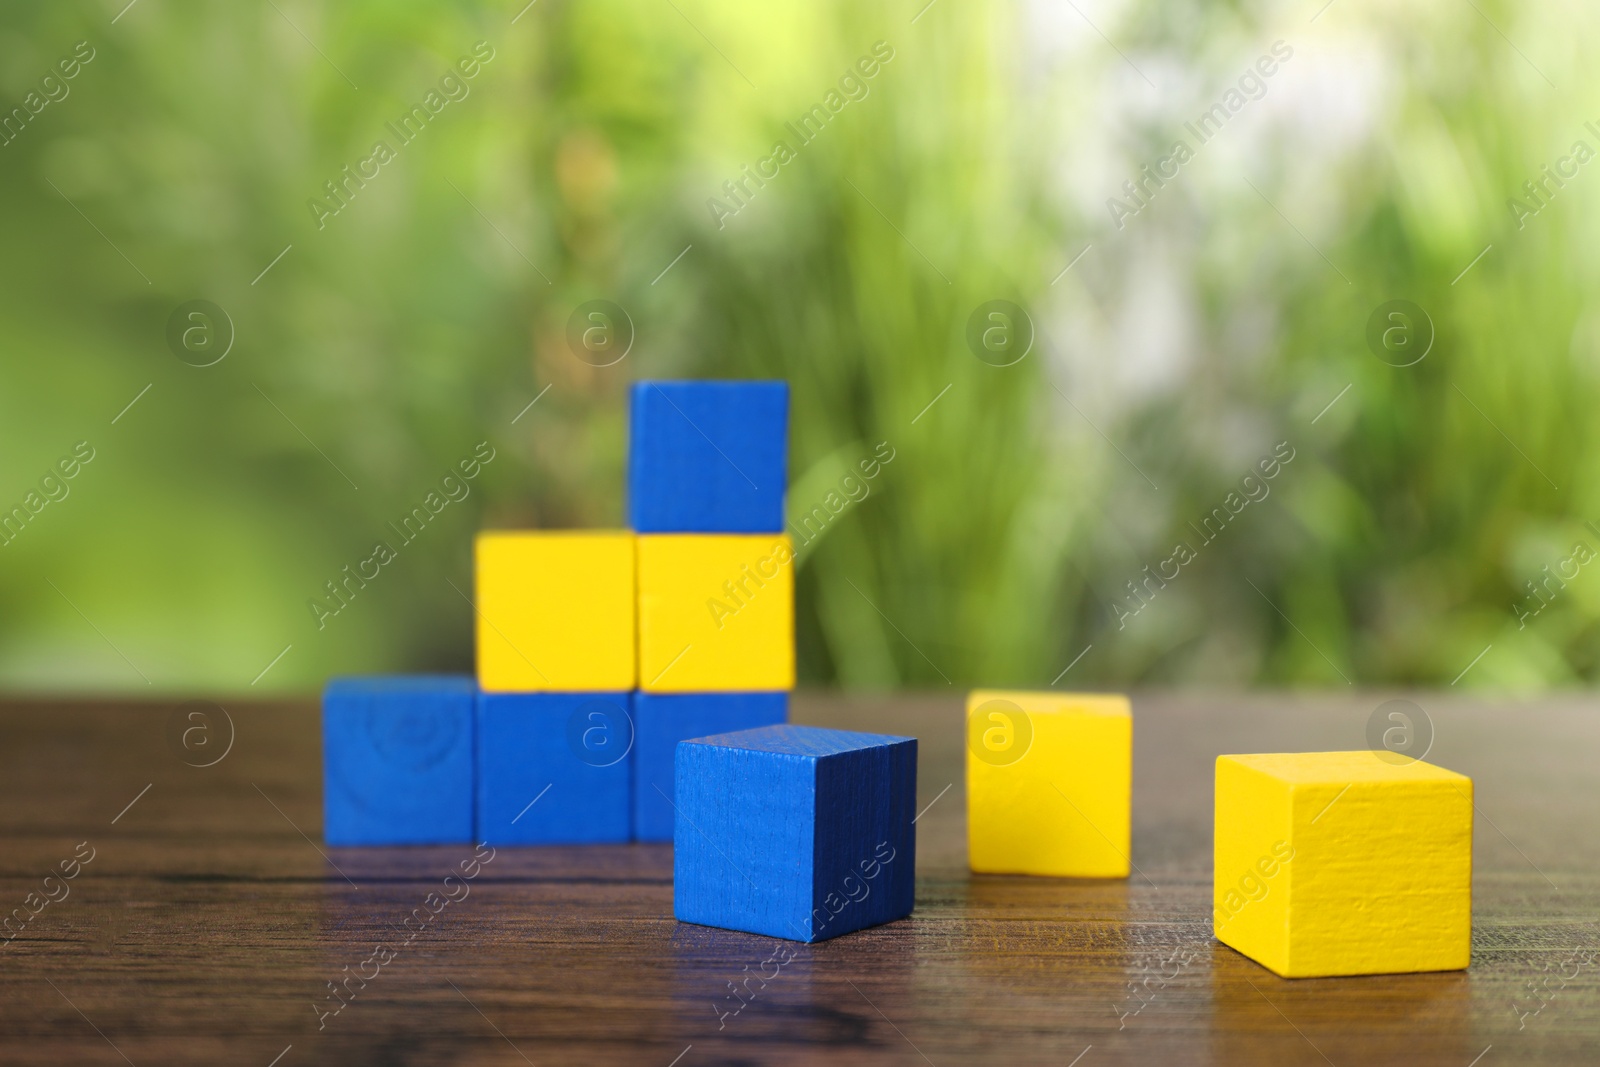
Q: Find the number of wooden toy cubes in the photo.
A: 9